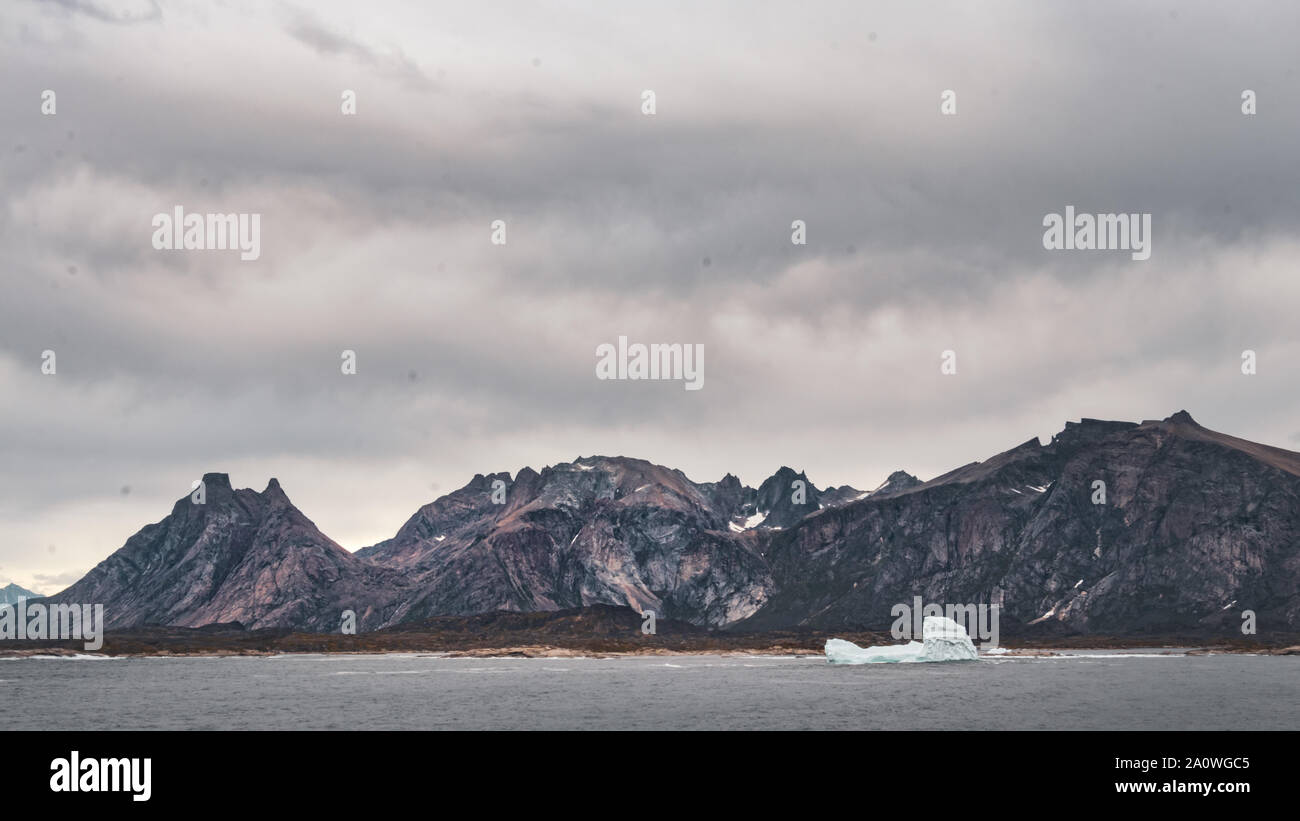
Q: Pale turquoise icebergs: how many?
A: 1